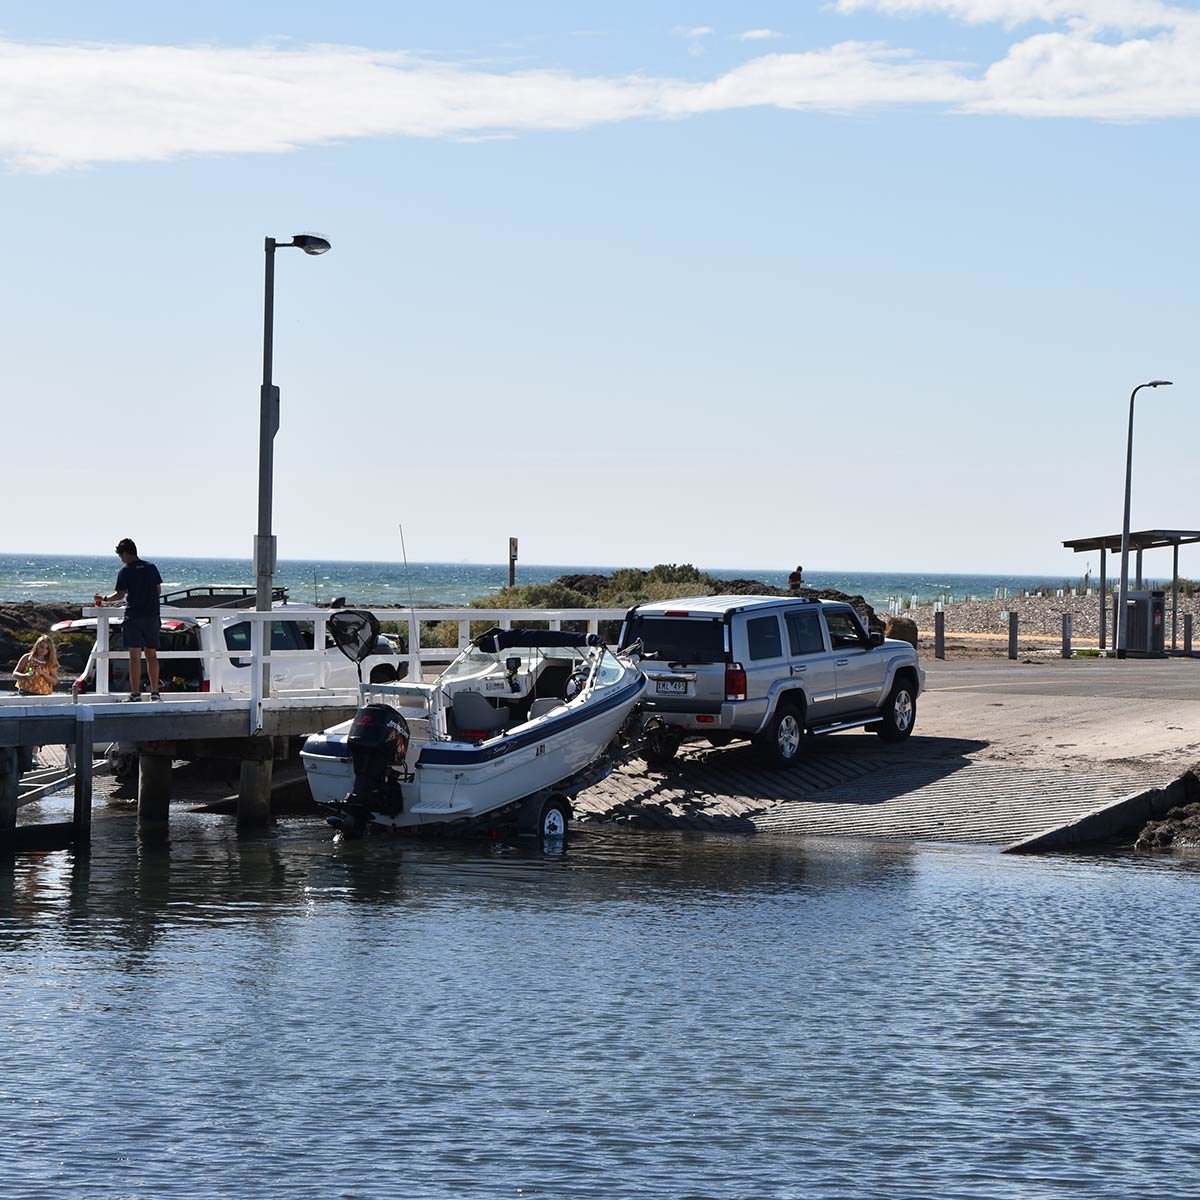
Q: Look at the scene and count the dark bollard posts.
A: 4